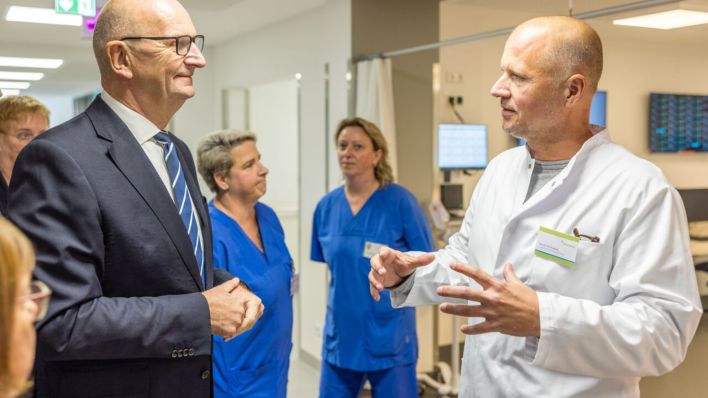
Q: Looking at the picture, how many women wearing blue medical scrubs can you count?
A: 2